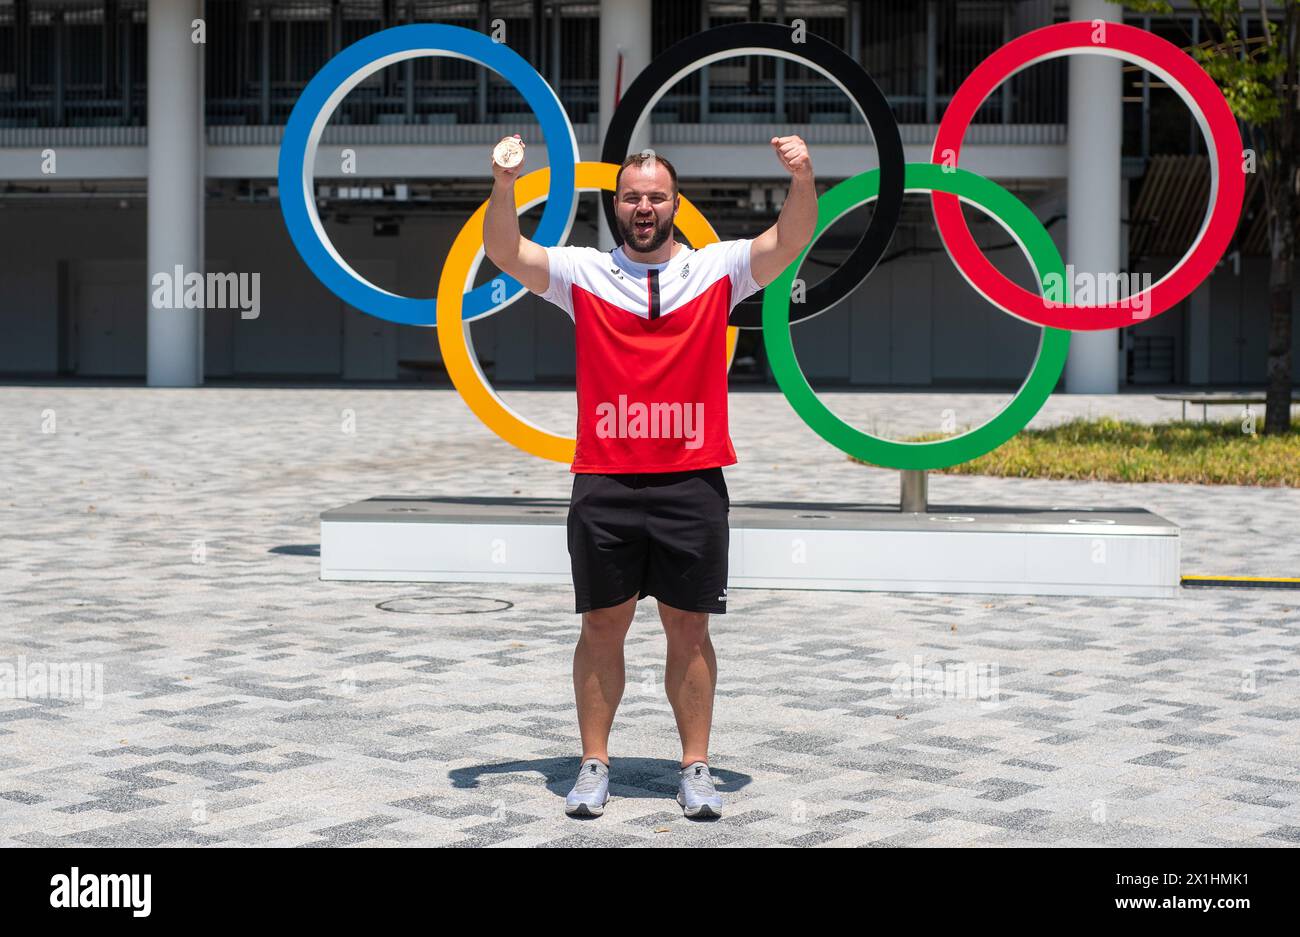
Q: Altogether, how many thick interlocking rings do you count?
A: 5